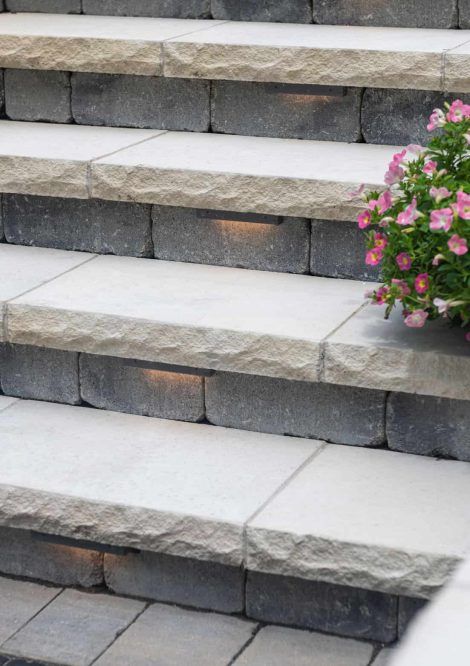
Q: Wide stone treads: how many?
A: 4